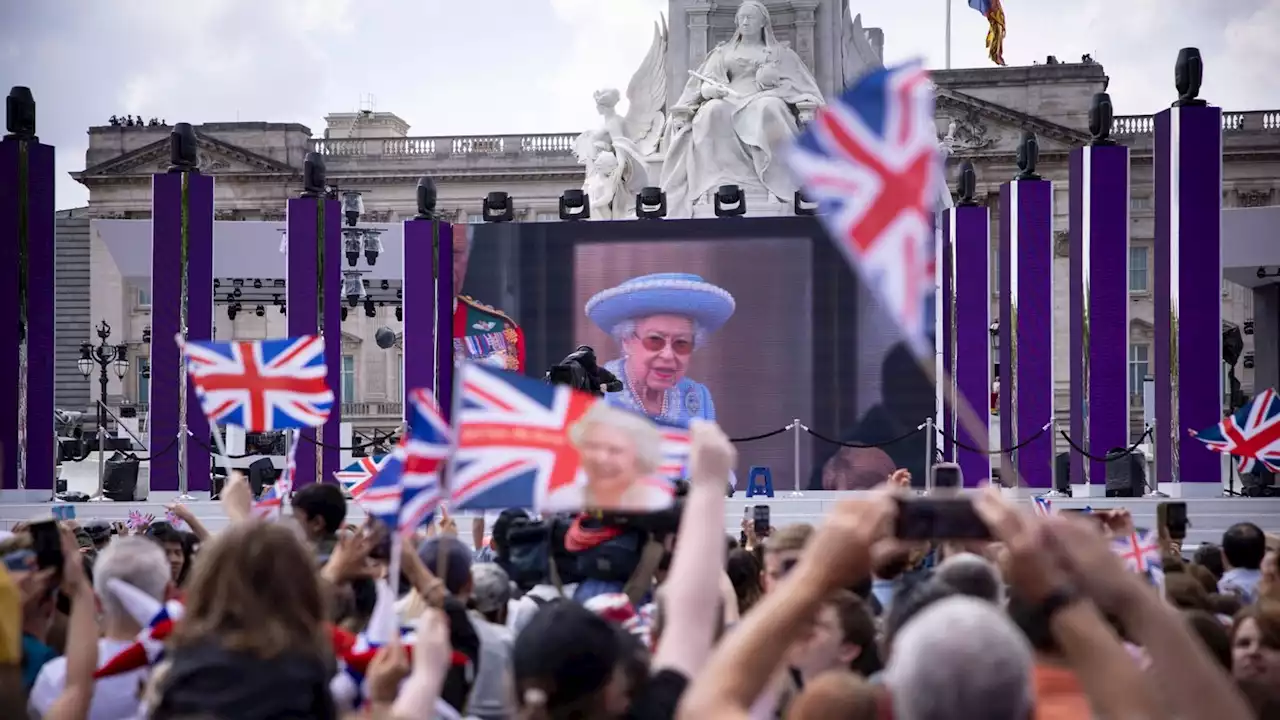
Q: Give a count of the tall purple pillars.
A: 8